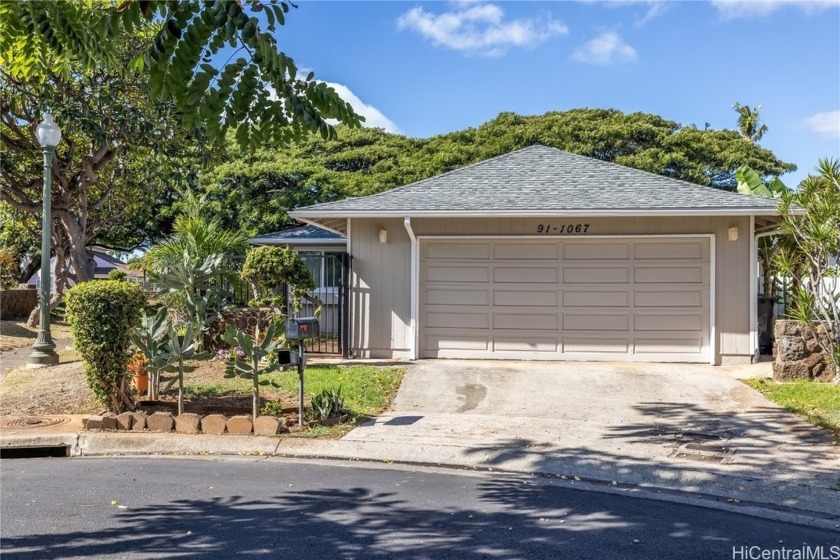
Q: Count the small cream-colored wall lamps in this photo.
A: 2